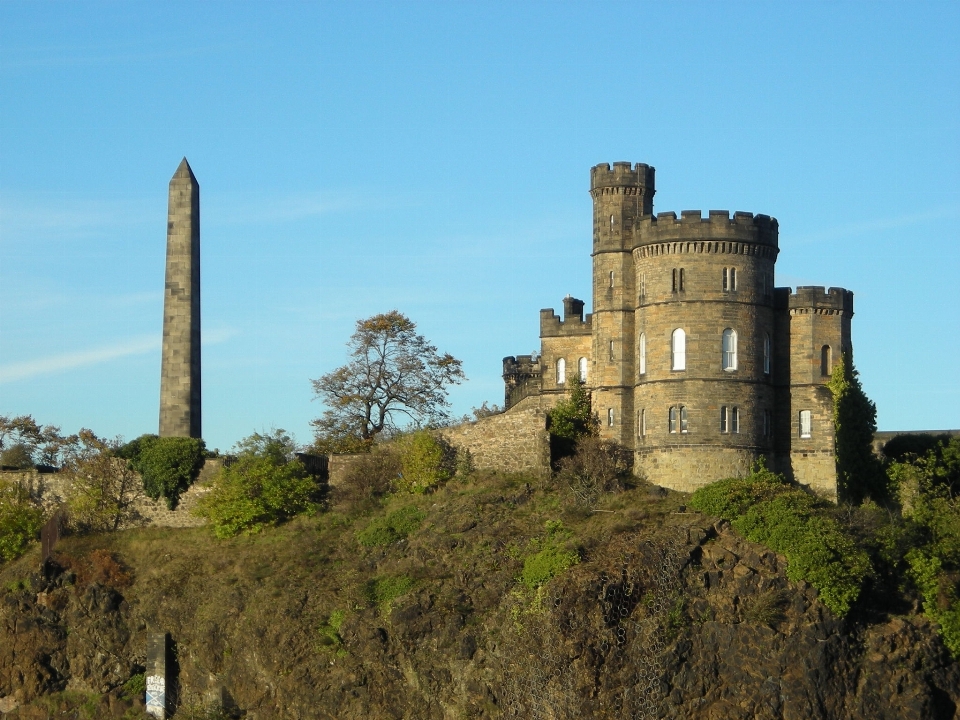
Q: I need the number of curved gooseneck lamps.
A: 0